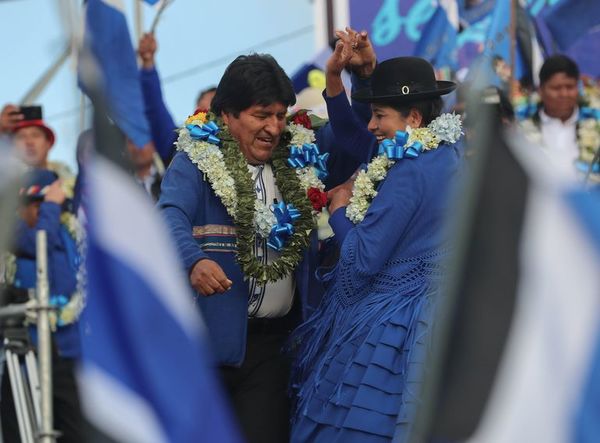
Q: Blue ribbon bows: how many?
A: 4